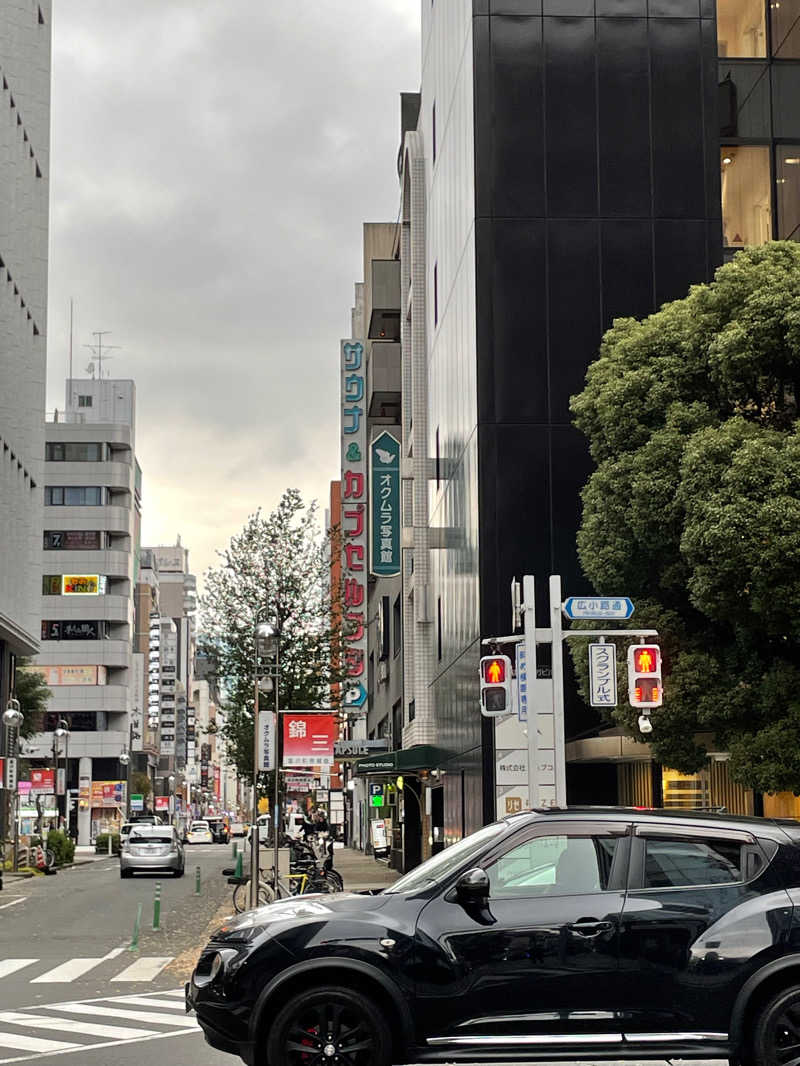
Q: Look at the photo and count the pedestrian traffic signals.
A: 2